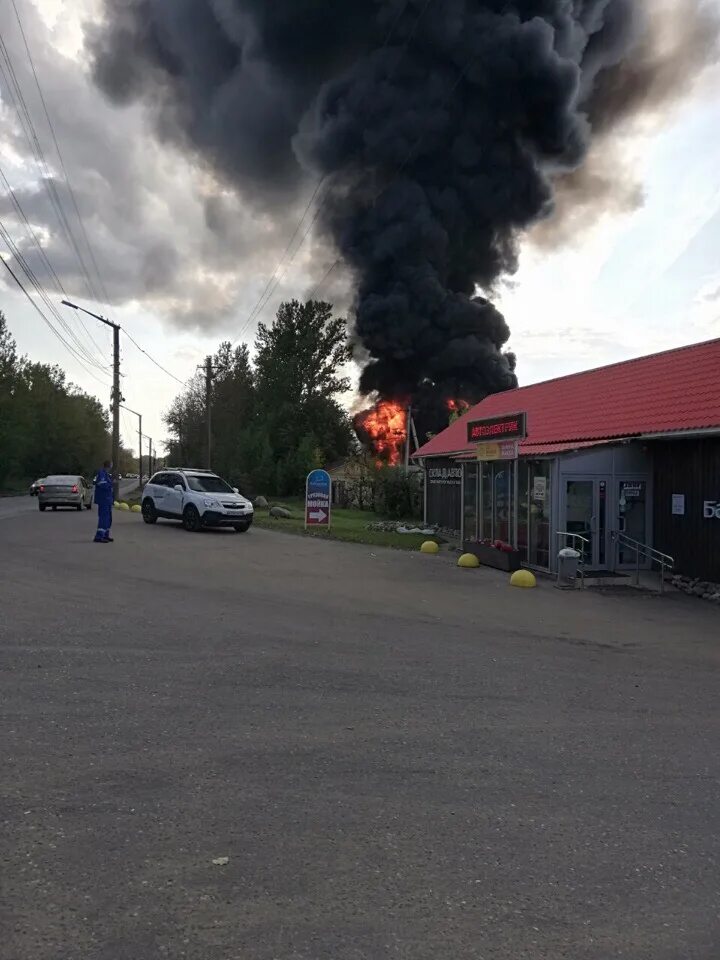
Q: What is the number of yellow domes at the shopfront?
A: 3